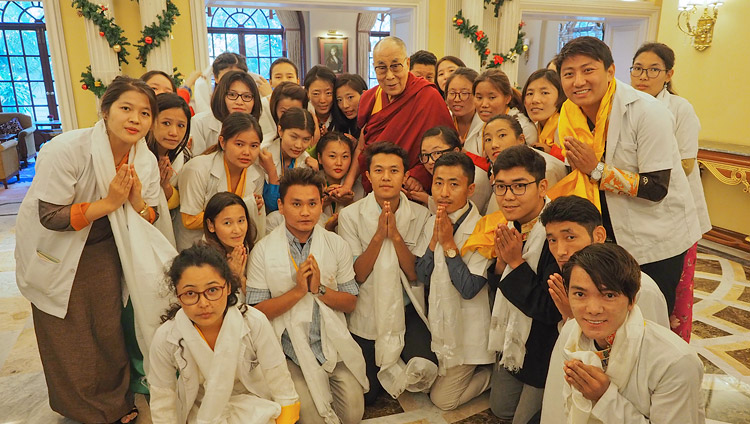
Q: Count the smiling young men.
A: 3